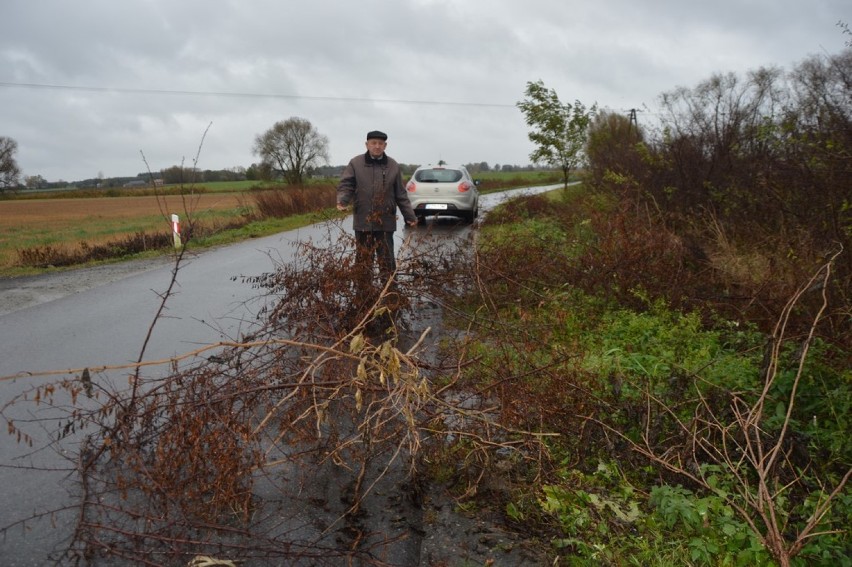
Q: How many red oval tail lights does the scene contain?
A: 2